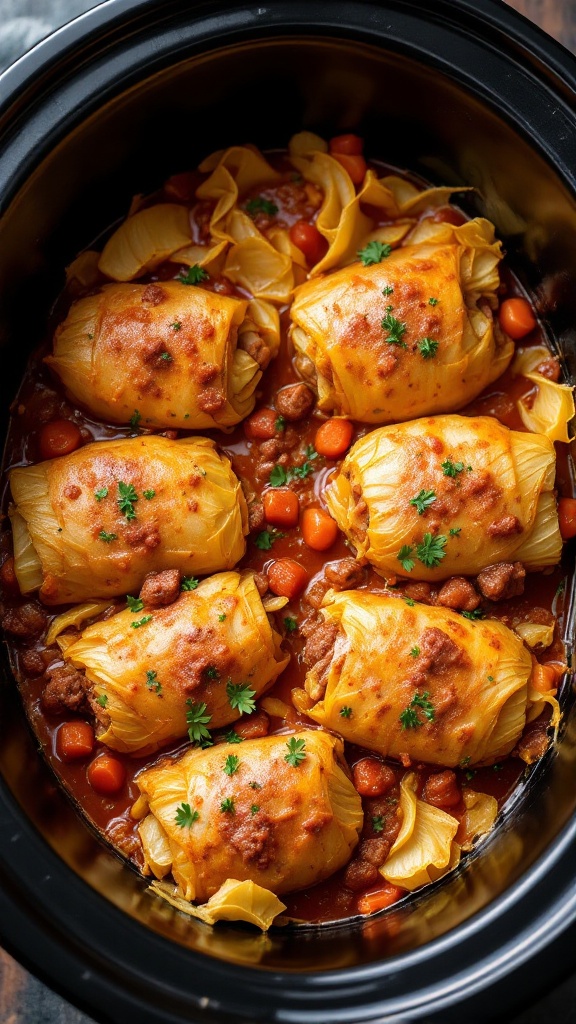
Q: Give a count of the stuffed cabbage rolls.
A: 7